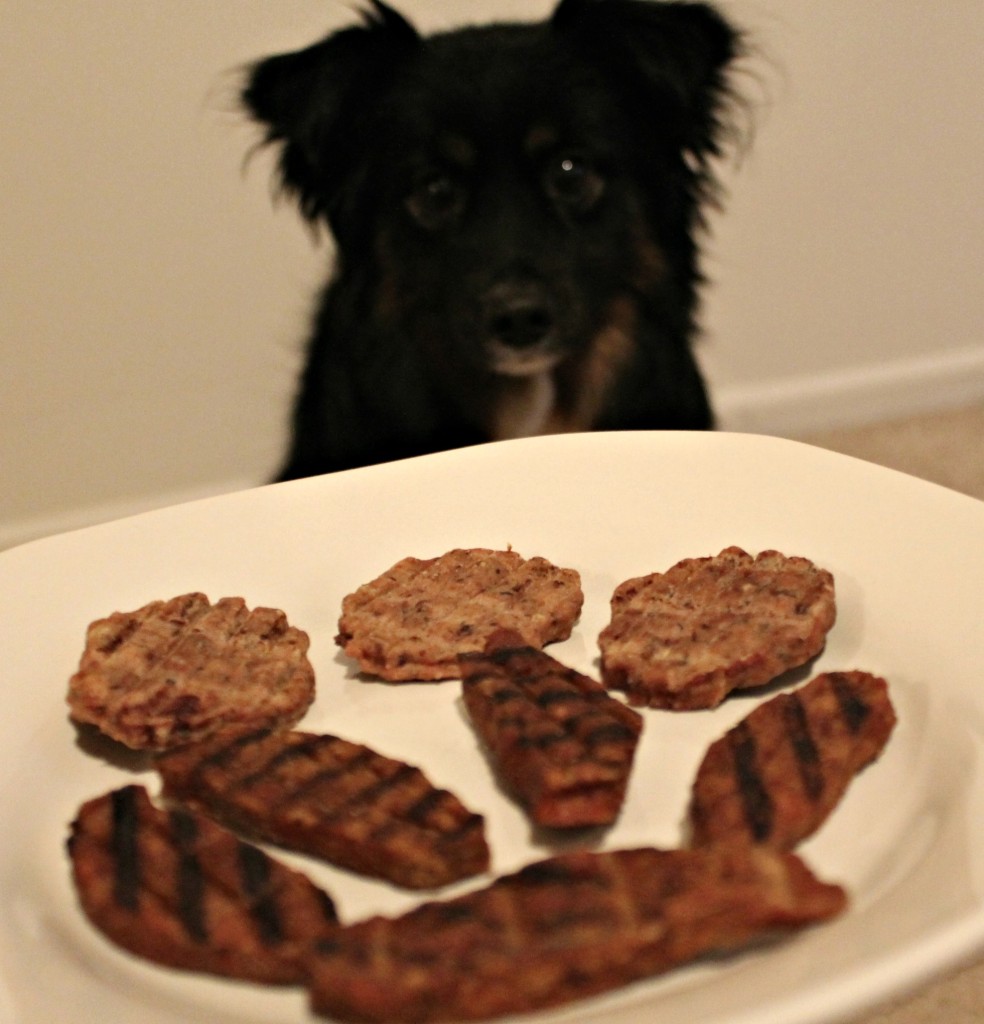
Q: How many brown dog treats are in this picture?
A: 8